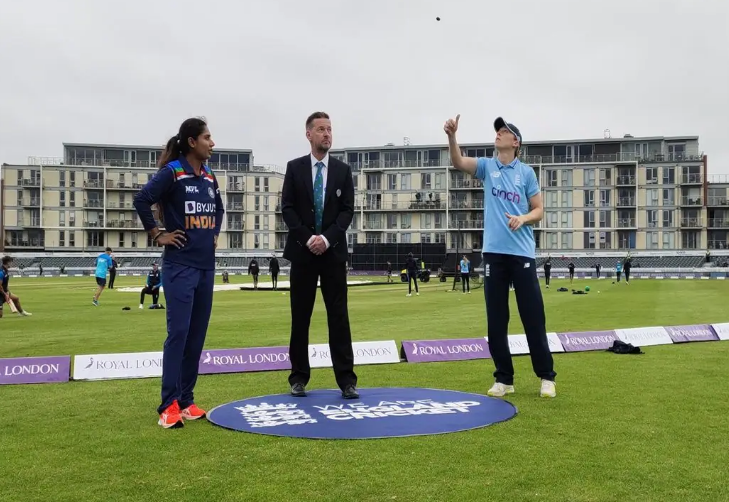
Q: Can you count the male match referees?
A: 1